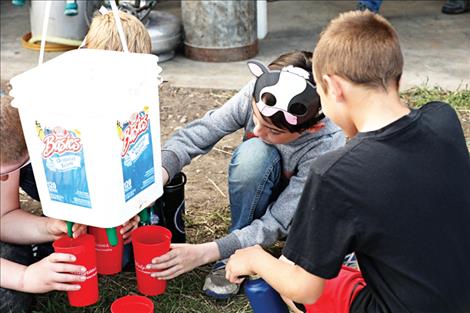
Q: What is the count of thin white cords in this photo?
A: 2